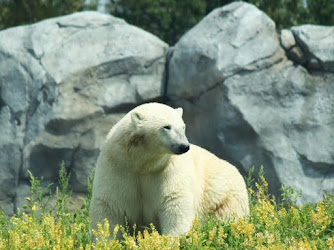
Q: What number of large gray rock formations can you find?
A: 2